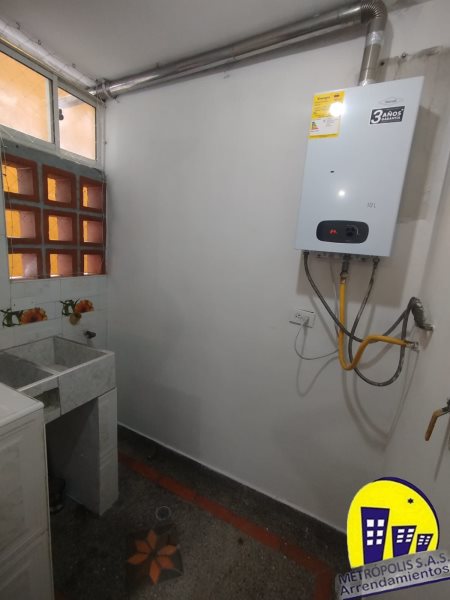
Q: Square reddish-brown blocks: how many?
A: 9